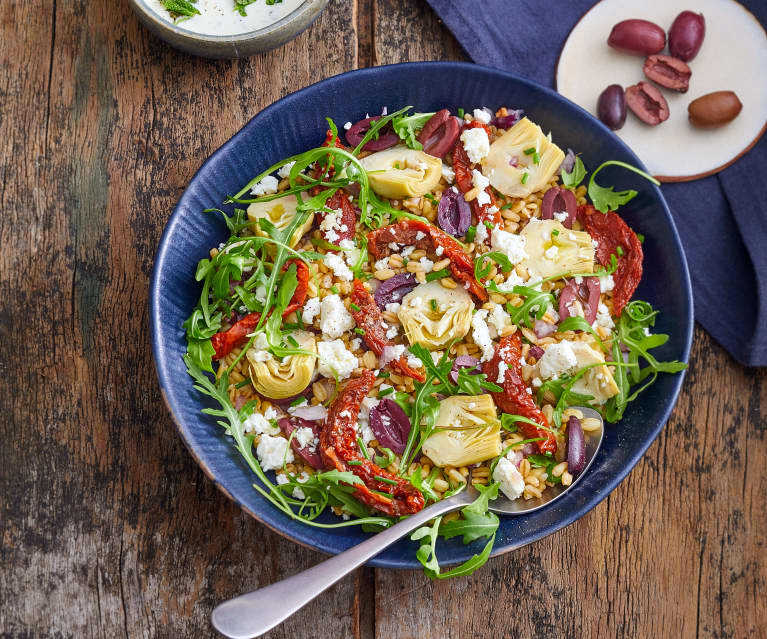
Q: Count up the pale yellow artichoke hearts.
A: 8